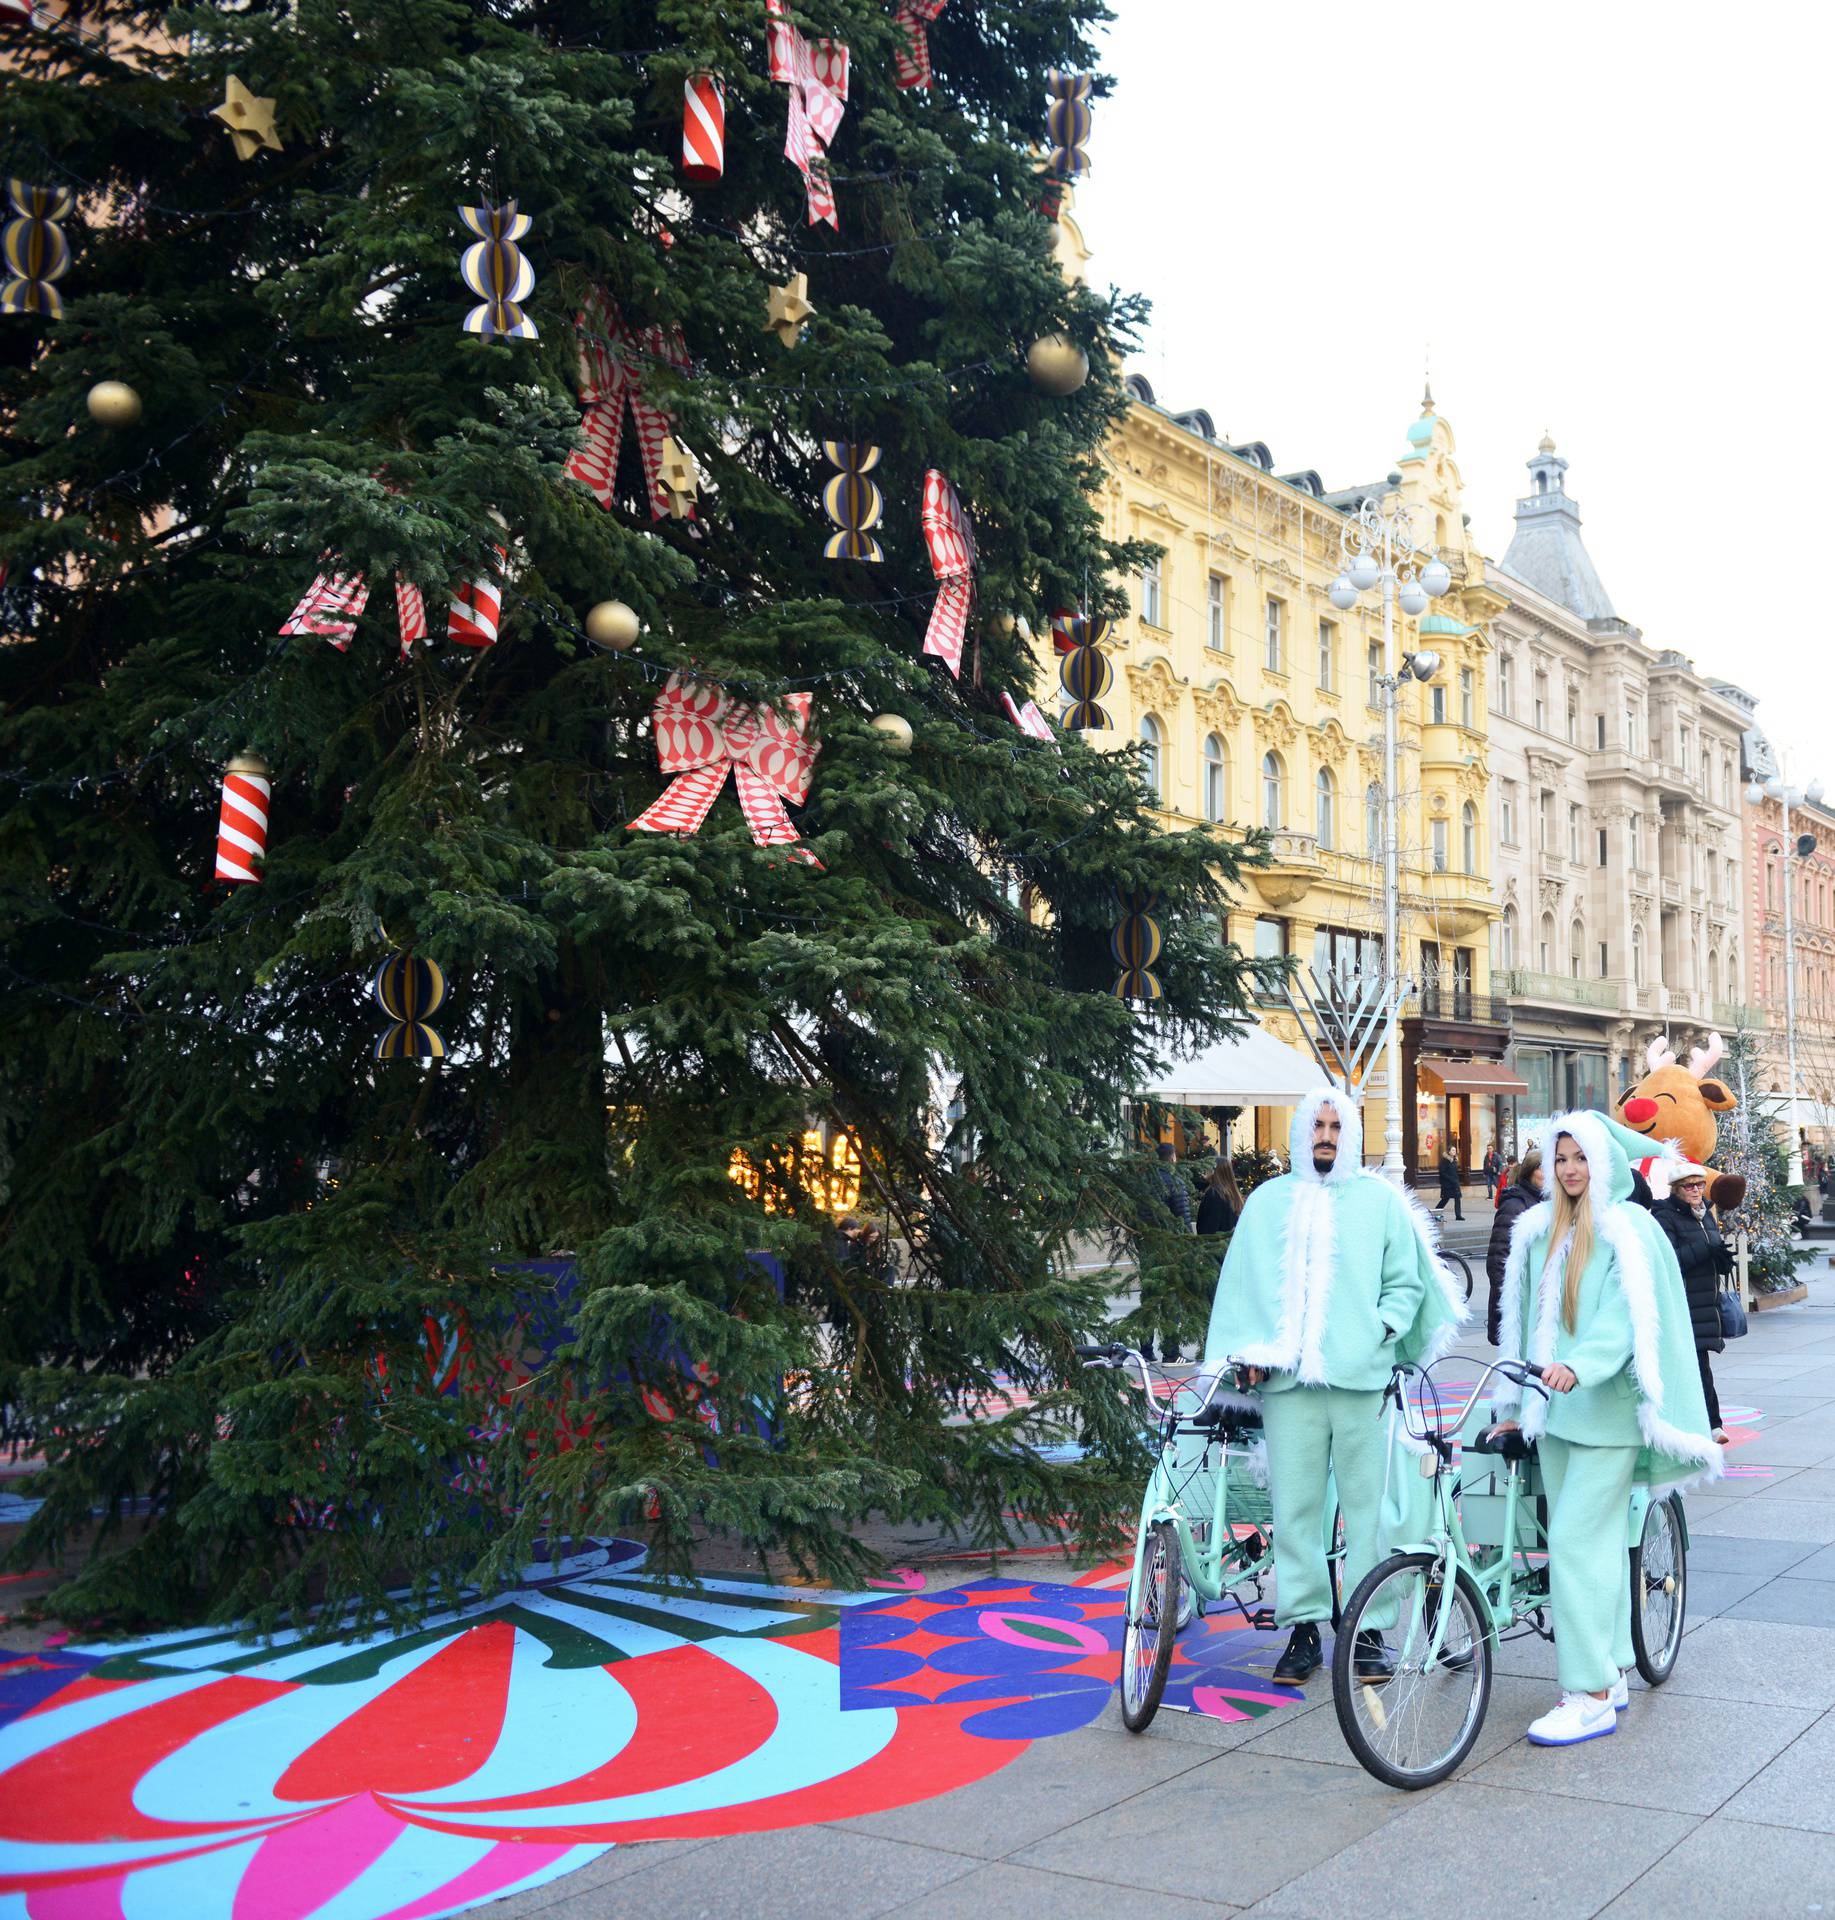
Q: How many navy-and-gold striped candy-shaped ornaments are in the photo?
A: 7